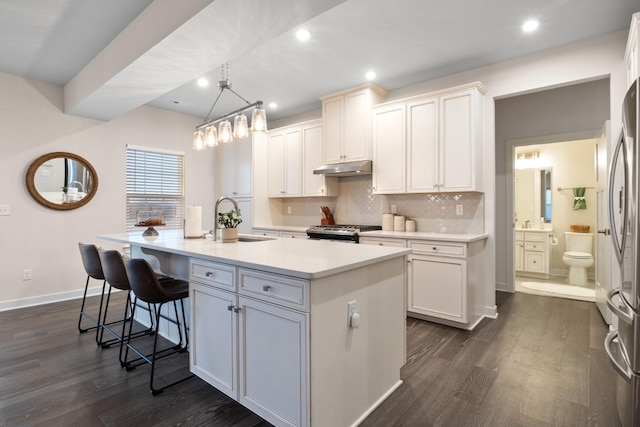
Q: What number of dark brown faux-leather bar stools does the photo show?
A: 3